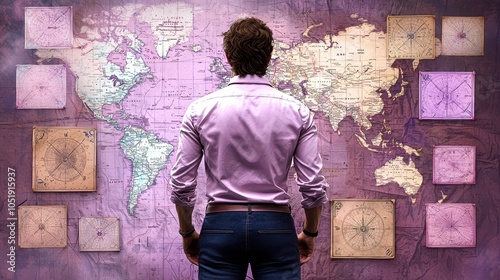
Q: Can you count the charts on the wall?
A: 11